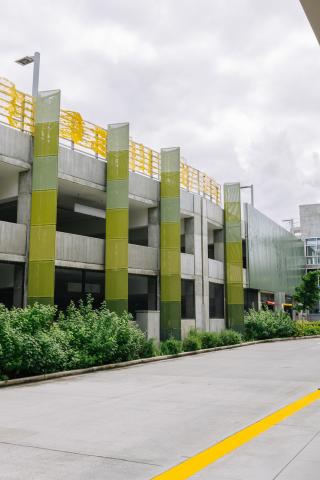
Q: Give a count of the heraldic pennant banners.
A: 0